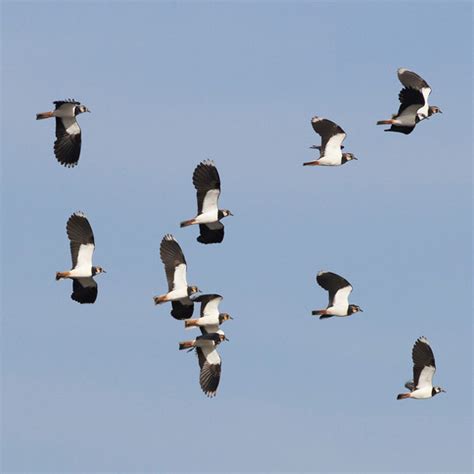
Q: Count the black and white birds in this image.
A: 11